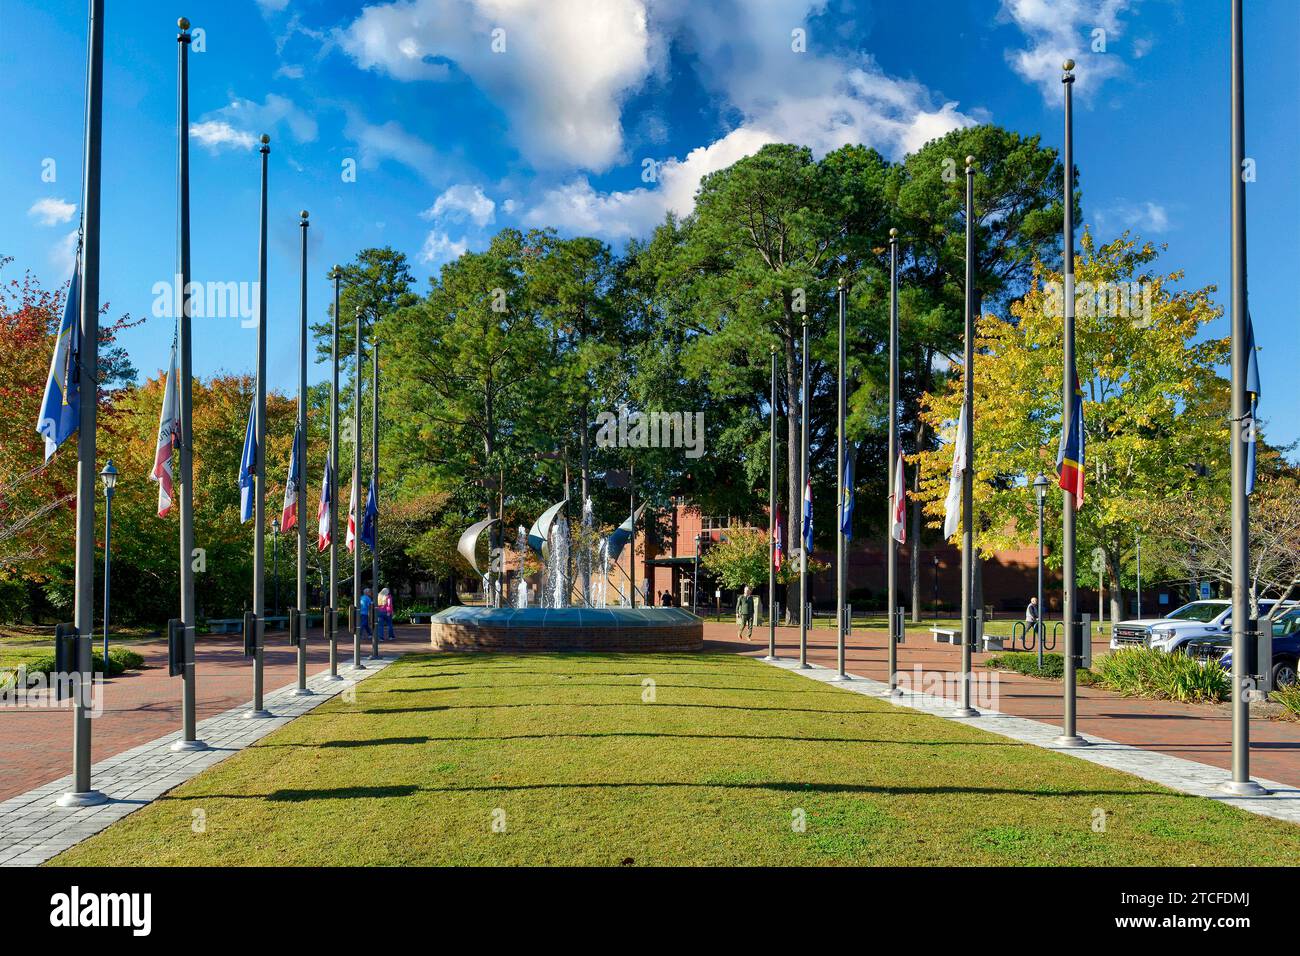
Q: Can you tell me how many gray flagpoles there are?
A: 14